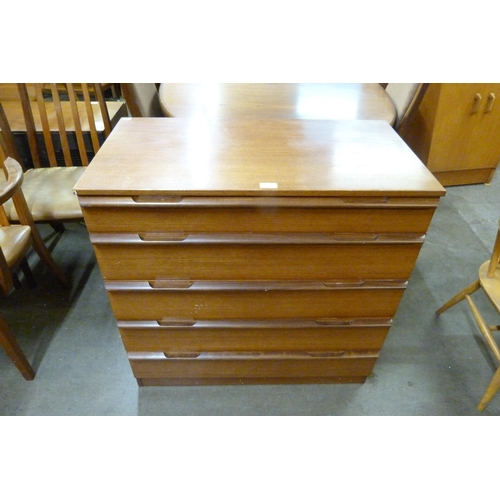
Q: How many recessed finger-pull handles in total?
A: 10